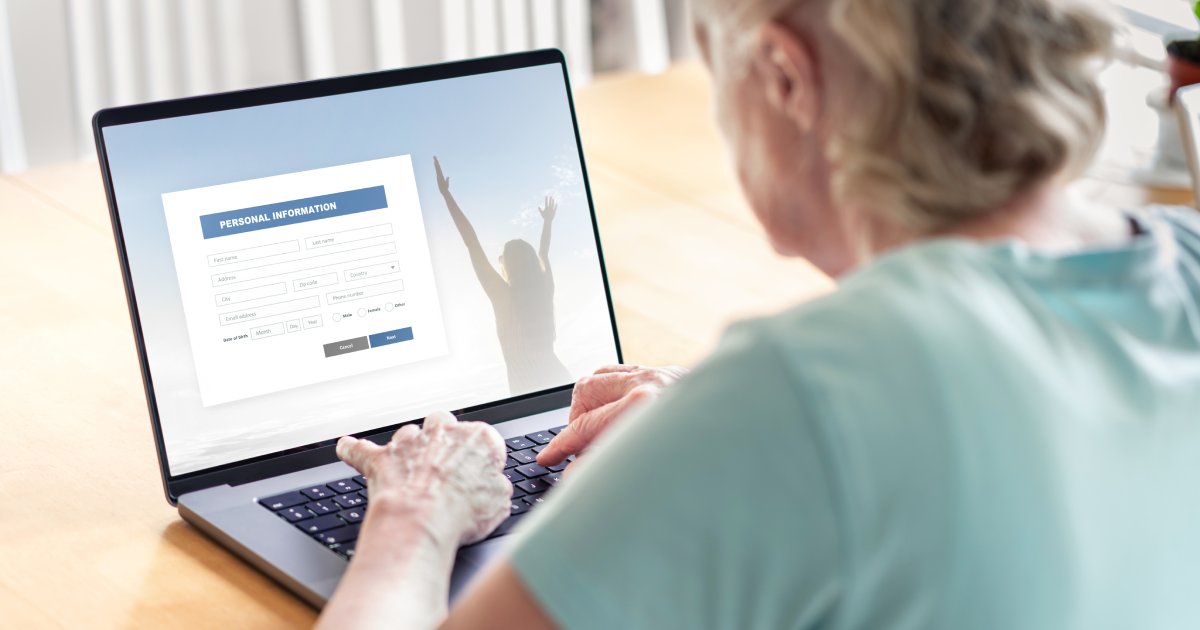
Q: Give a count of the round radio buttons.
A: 3